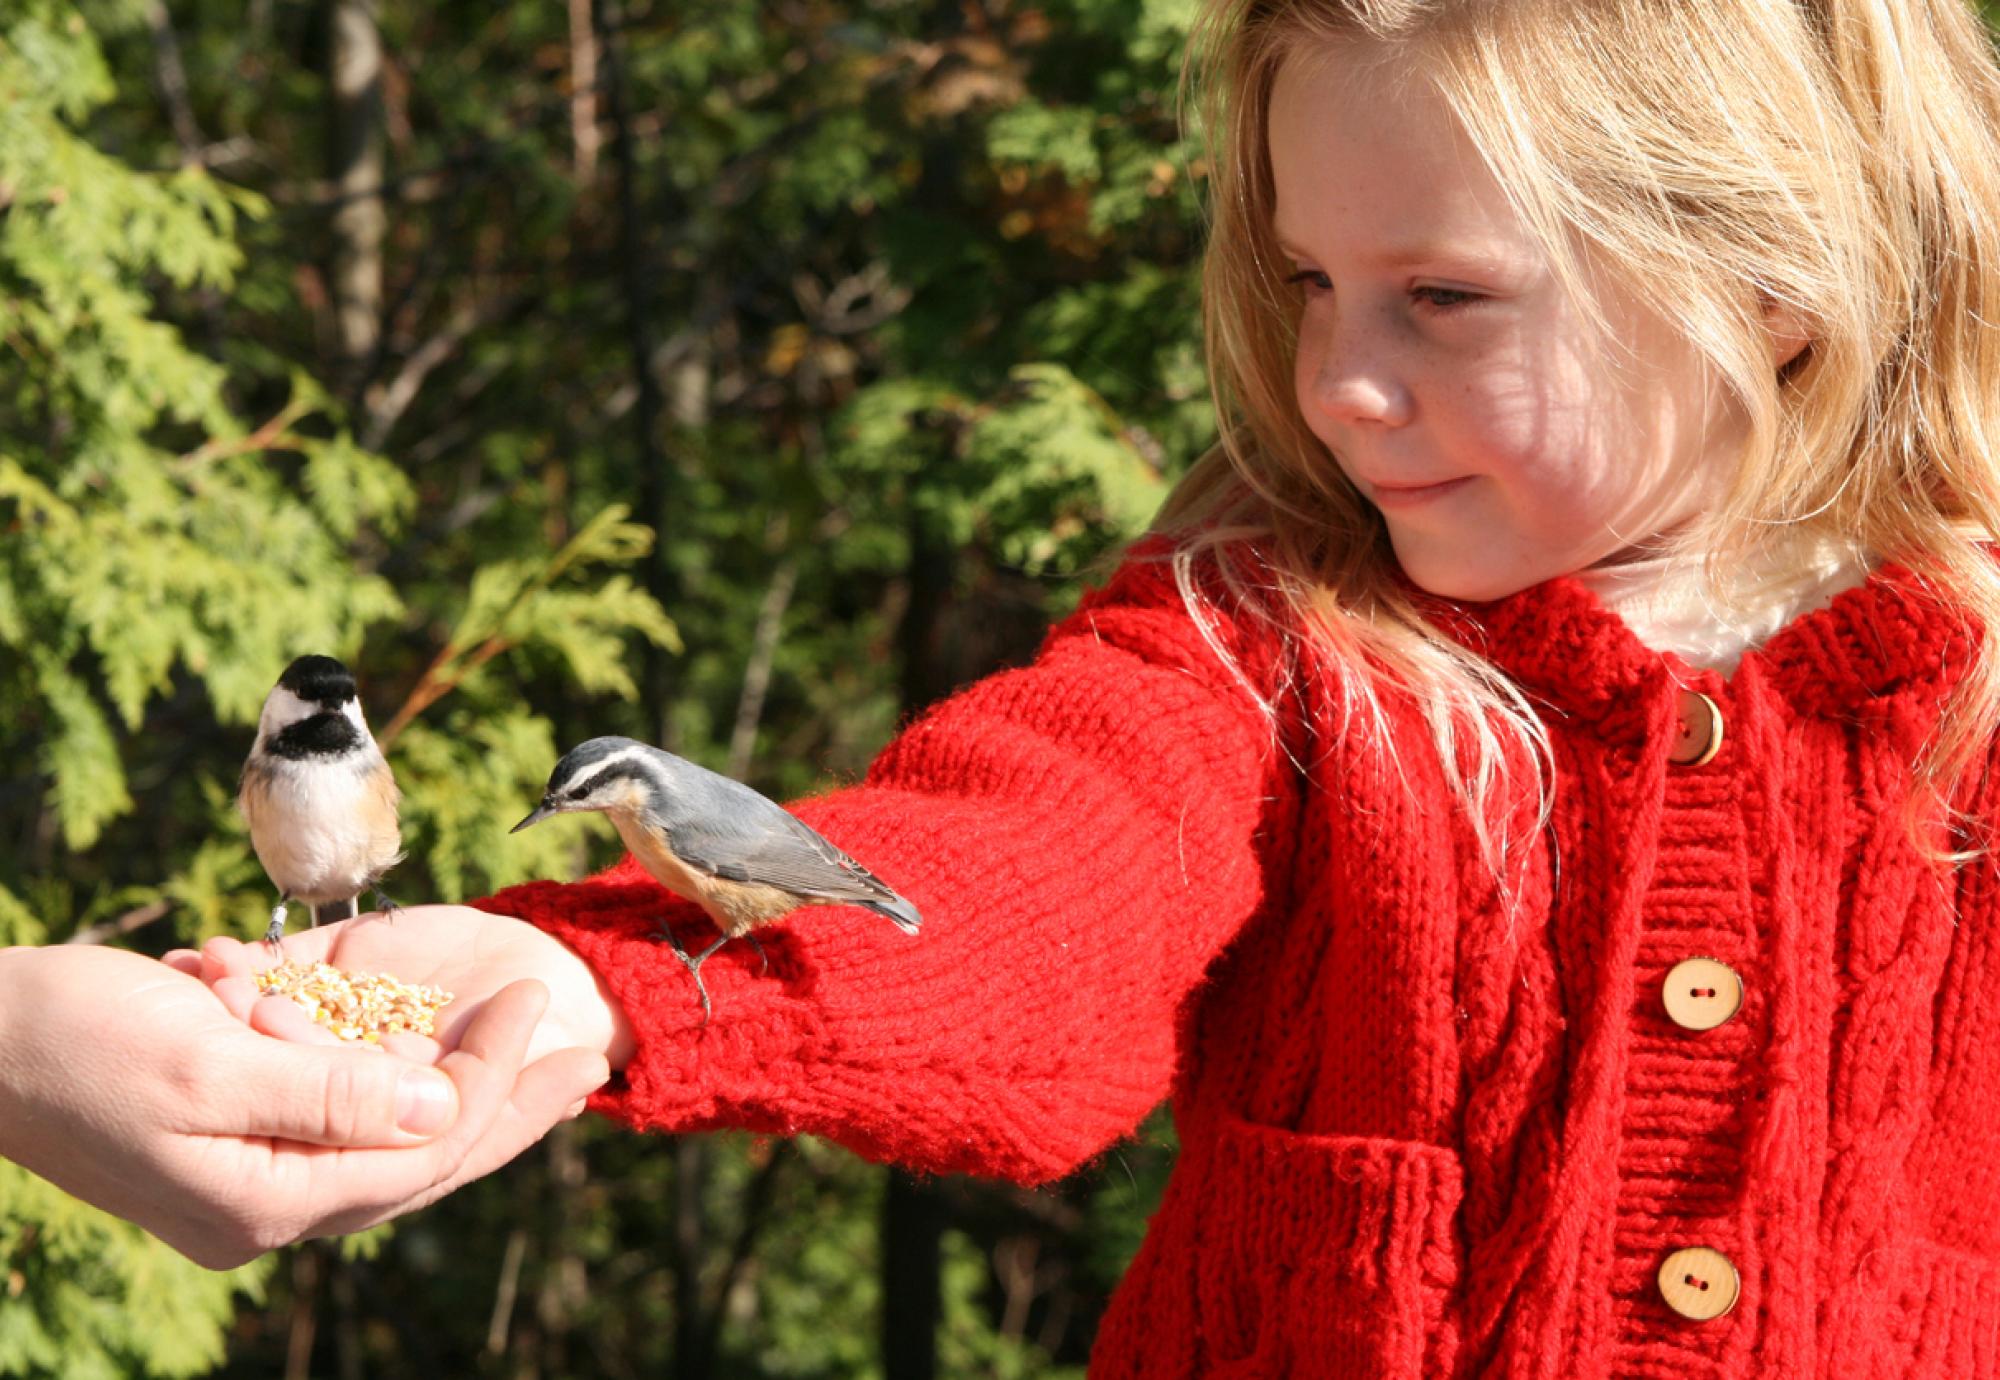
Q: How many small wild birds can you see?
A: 2